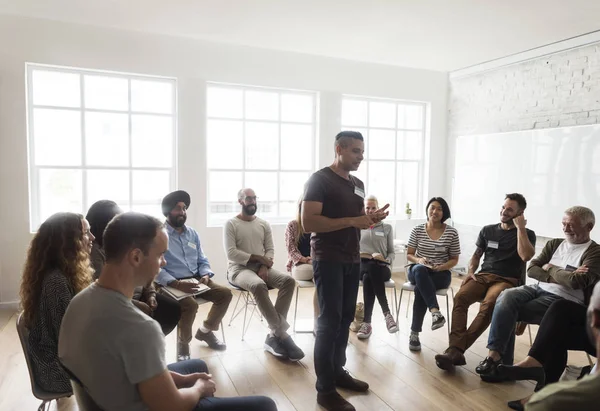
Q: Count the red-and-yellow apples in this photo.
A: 0